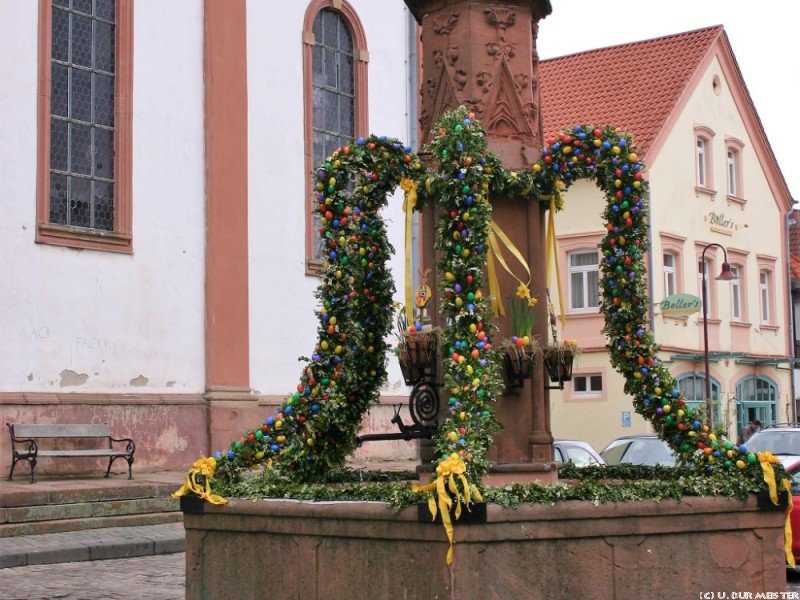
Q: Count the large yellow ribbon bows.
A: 3